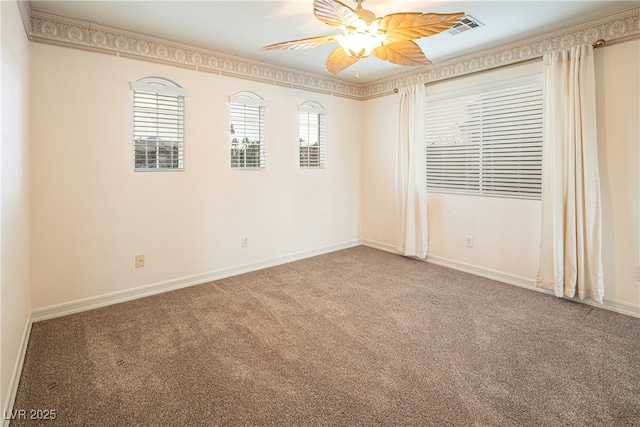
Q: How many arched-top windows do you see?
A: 3